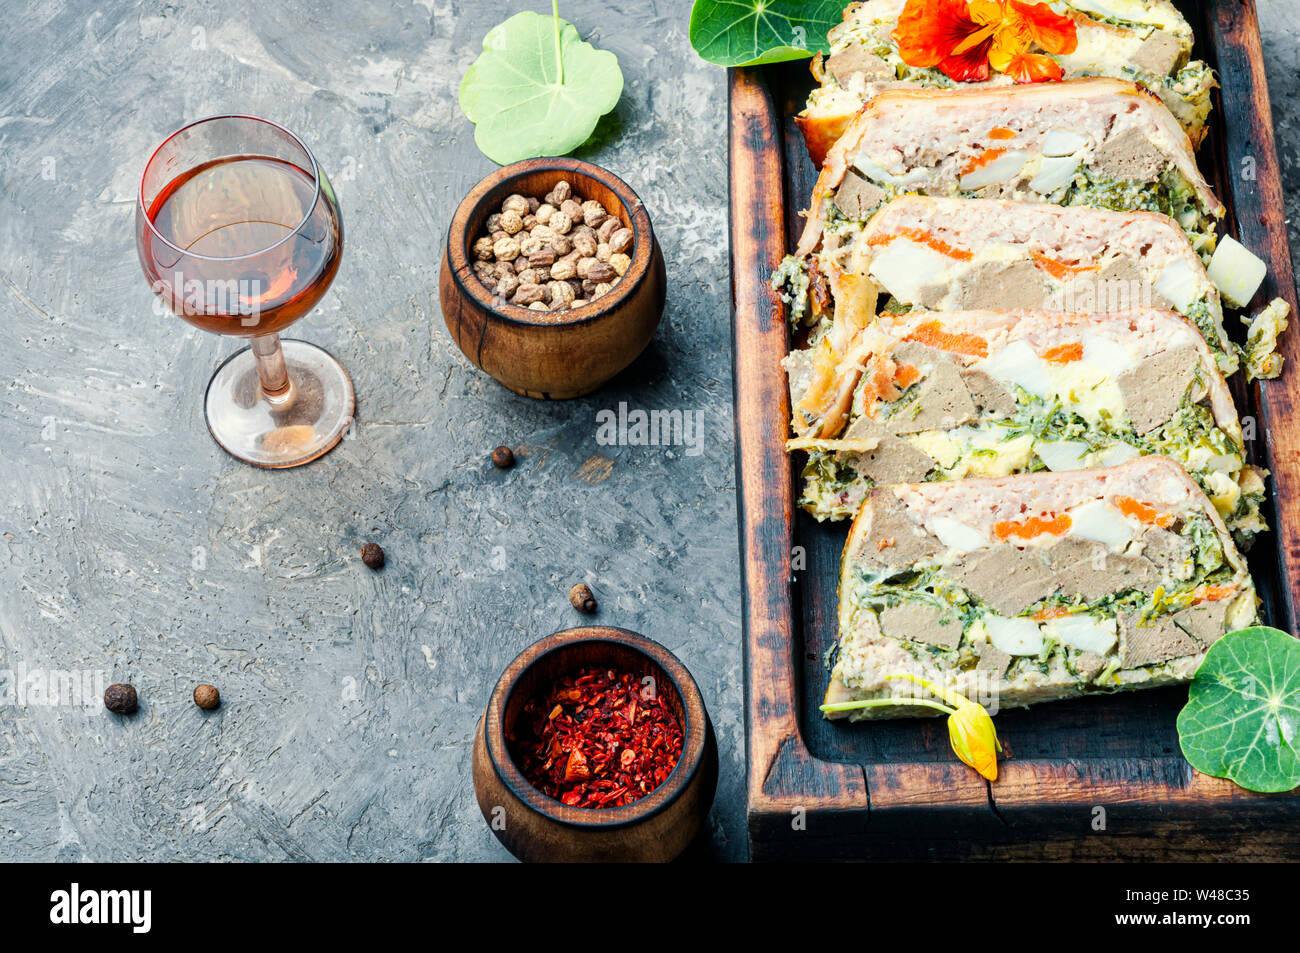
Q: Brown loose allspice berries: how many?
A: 5